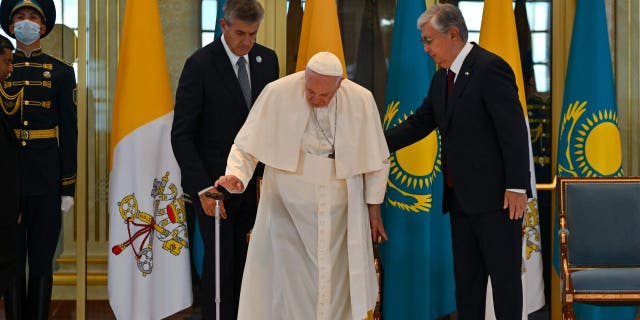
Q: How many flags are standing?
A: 6